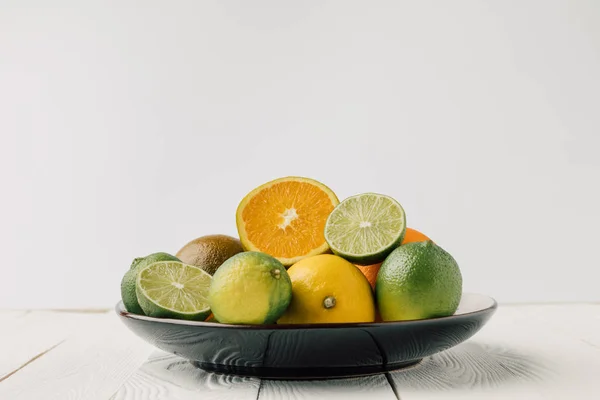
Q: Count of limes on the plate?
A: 5